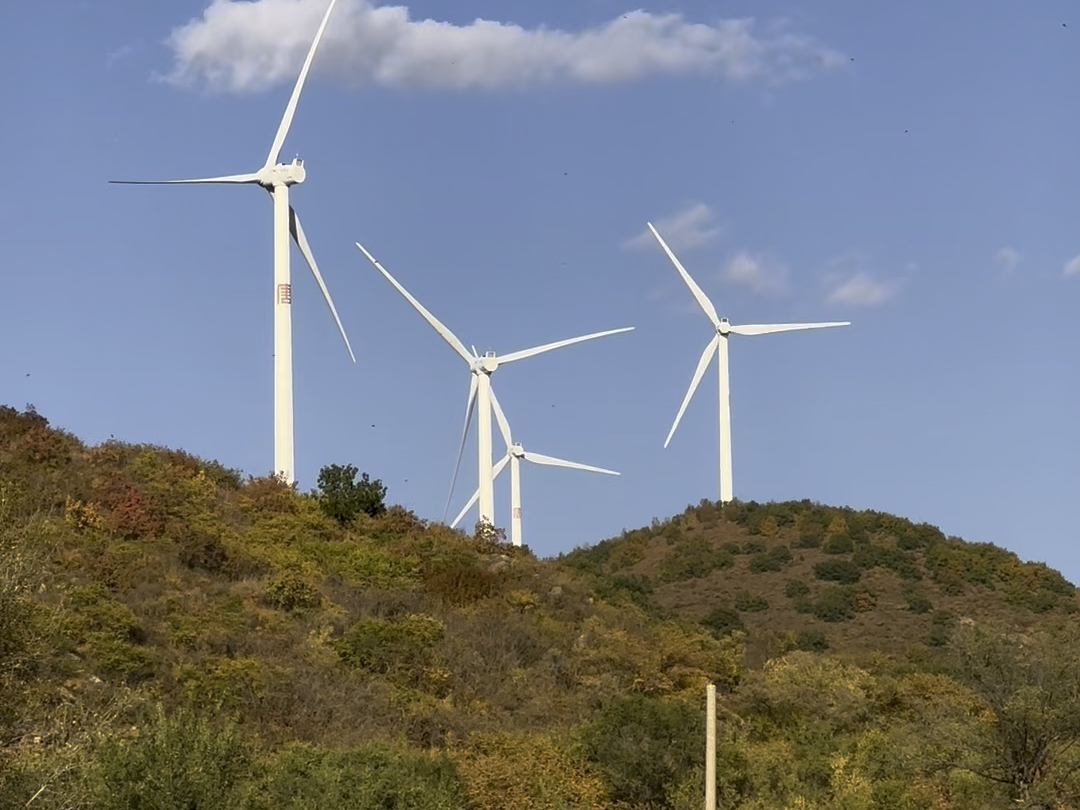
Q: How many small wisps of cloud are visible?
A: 5